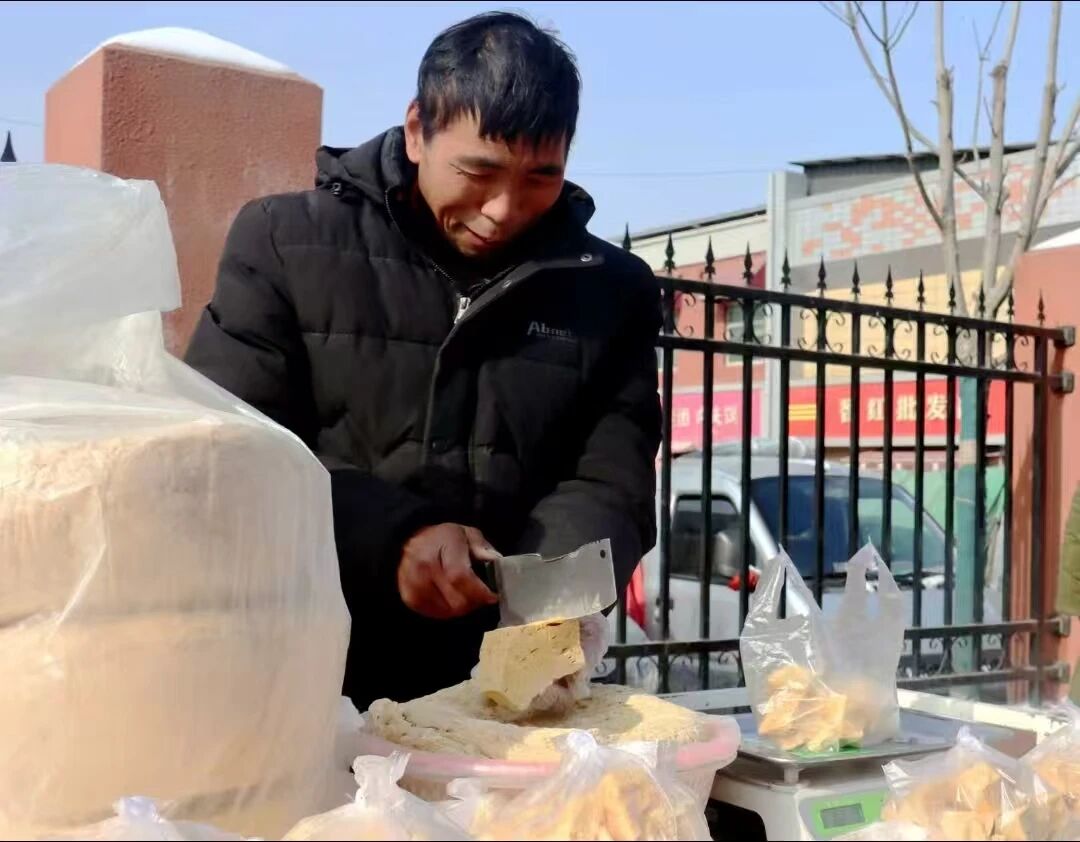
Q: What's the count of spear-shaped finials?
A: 14